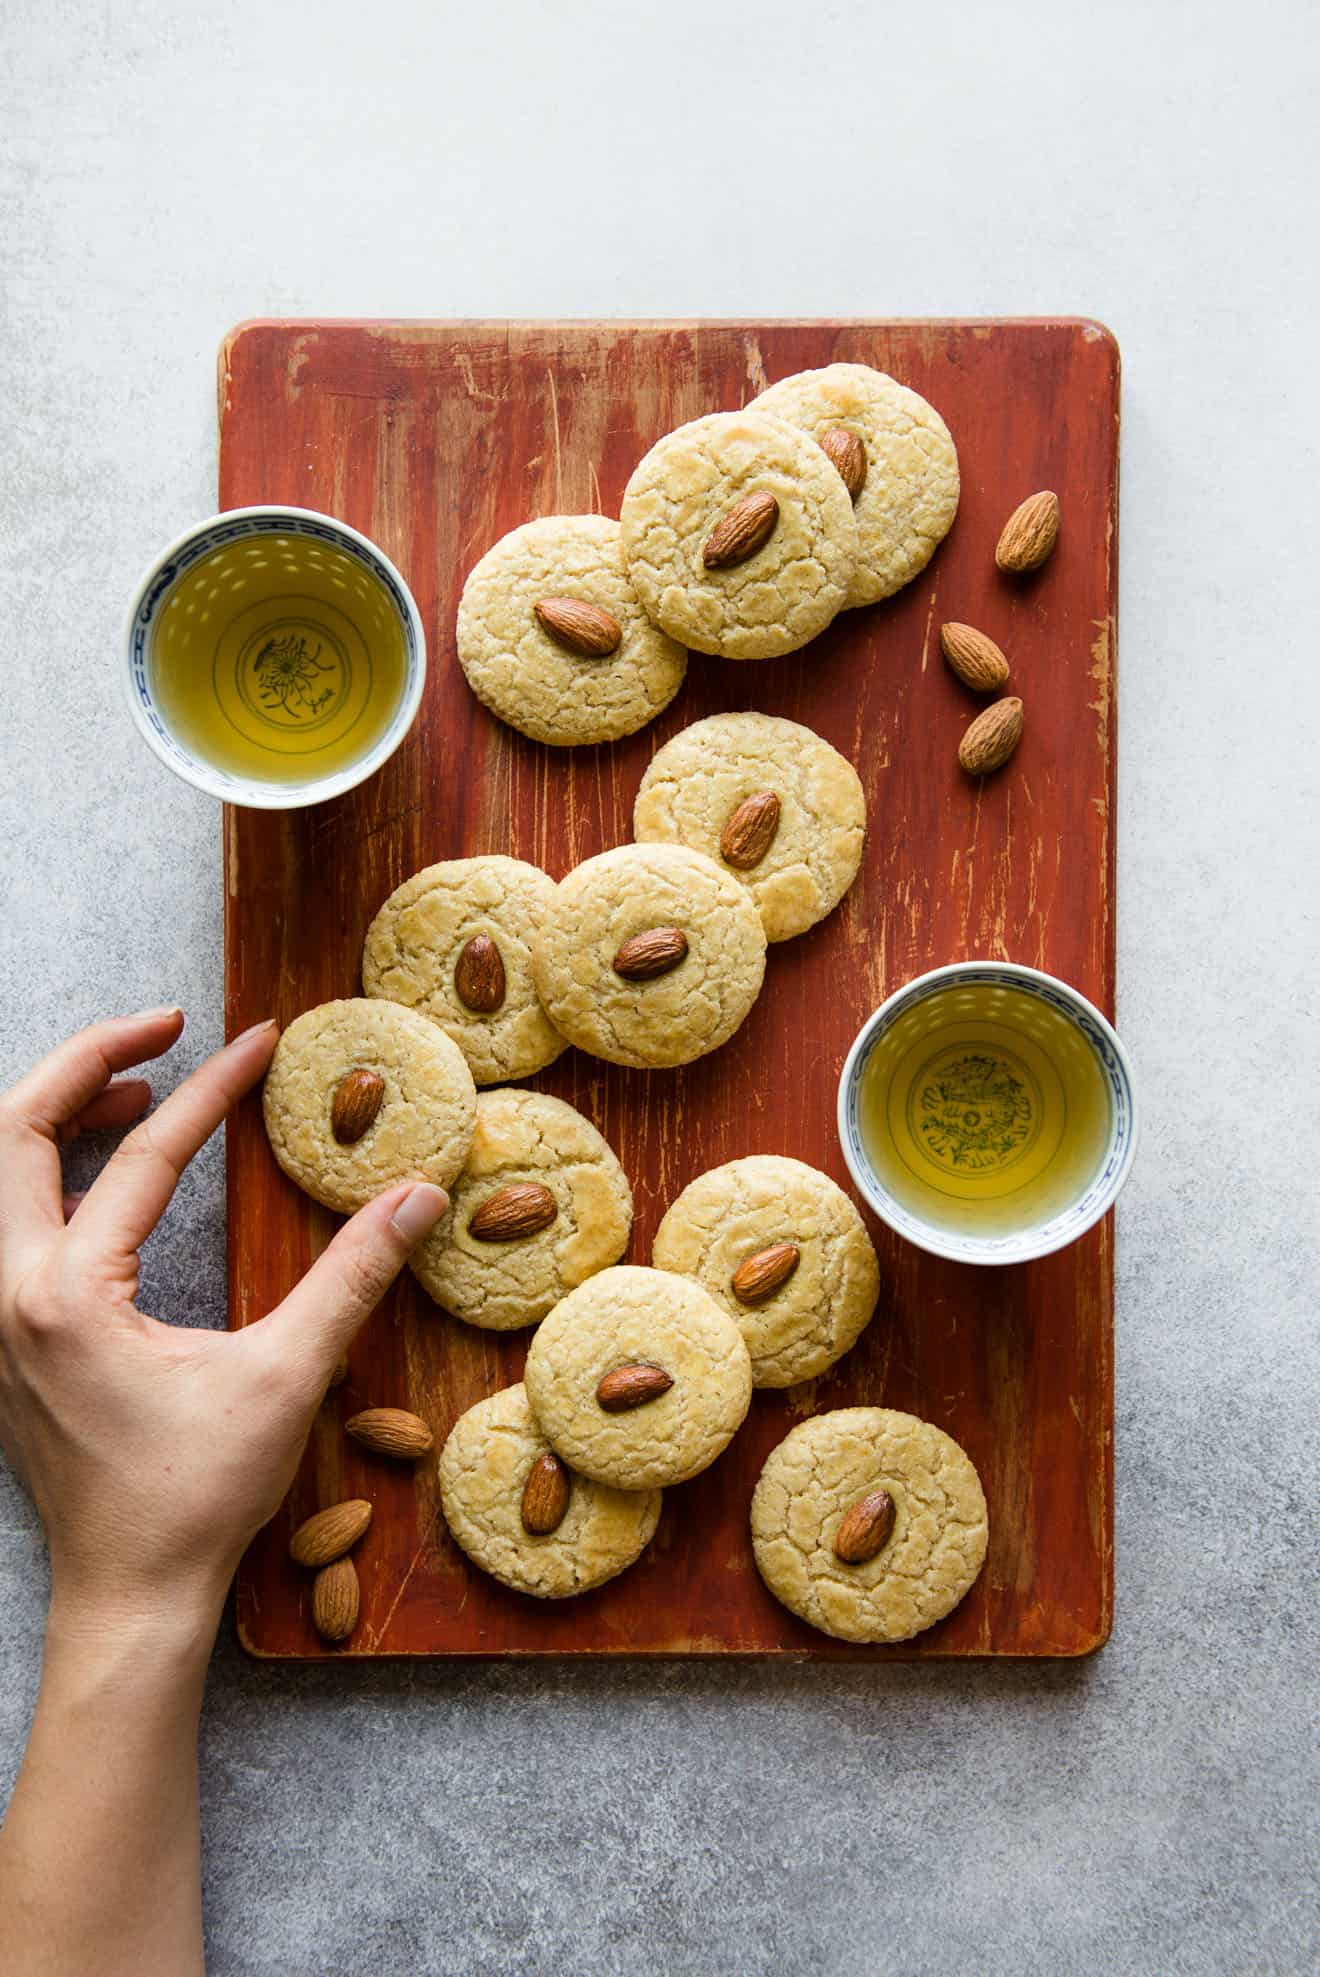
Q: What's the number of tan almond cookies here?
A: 12